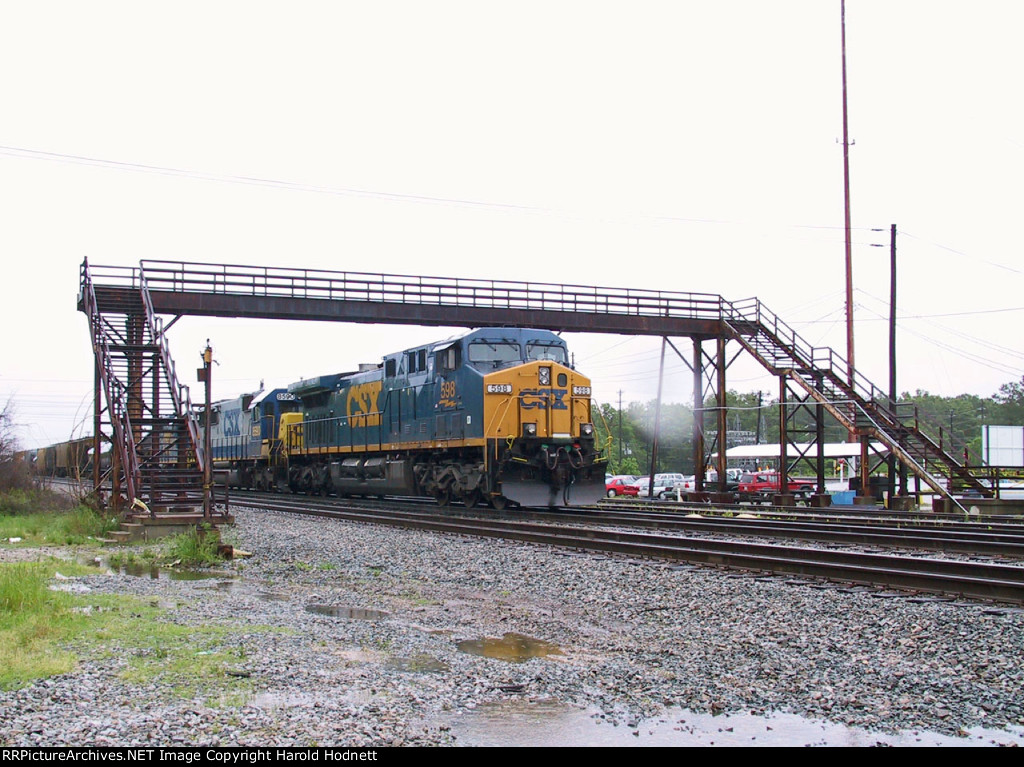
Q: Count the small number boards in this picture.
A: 3